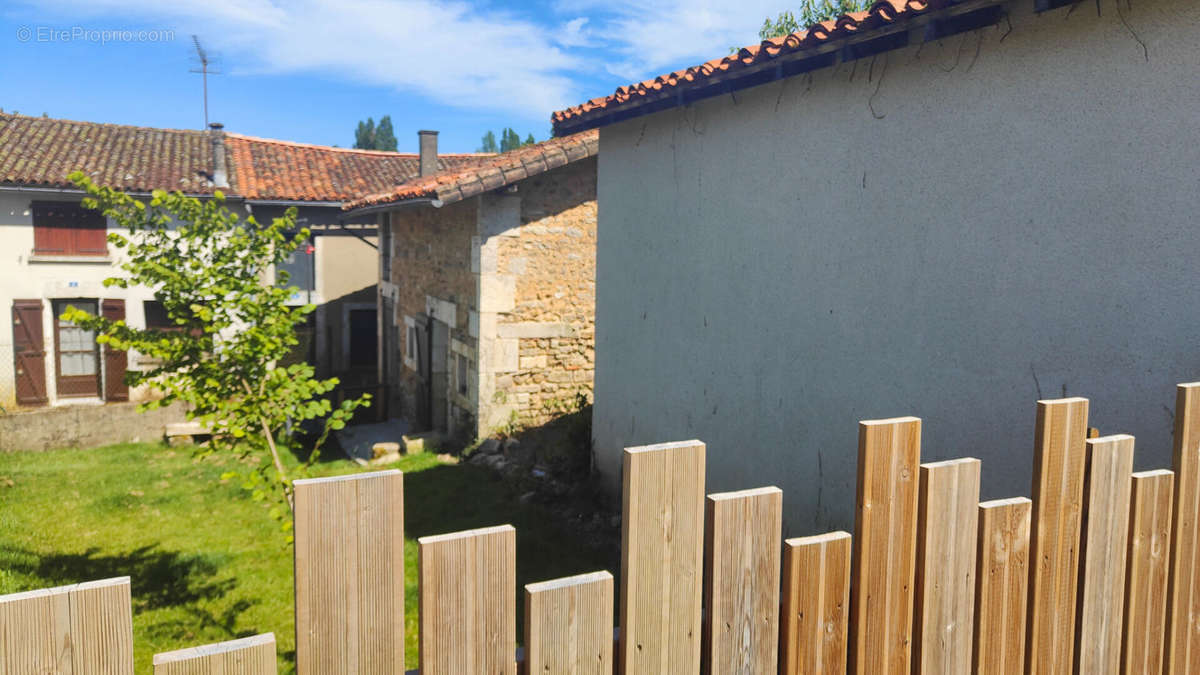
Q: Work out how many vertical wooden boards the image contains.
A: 15